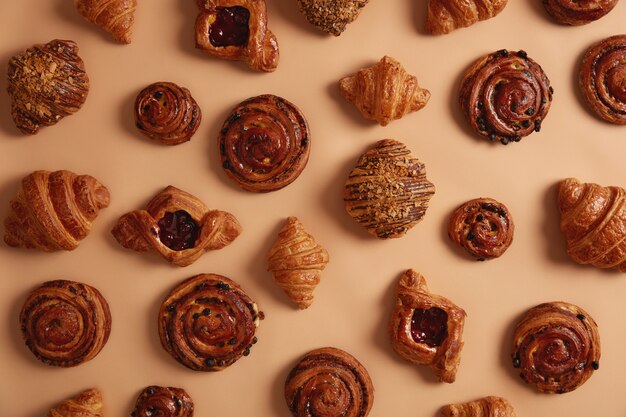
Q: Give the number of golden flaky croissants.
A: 8